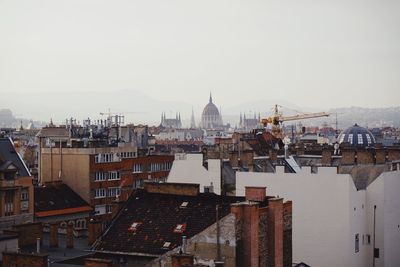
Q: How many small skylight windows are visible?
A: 4